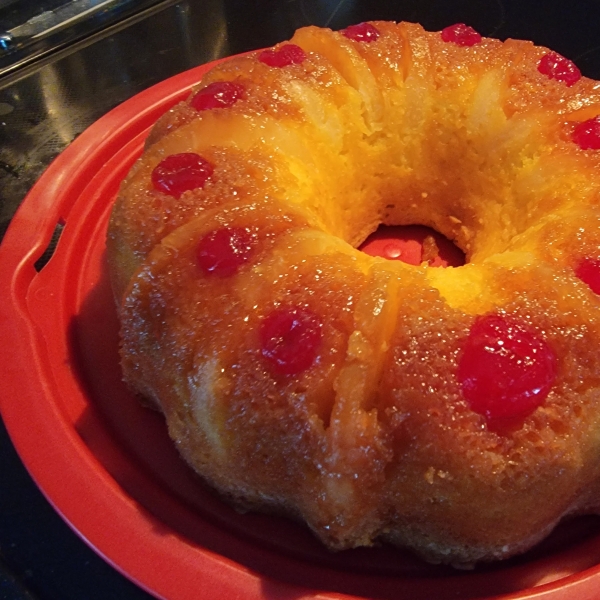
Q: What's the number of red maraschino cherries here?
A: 11